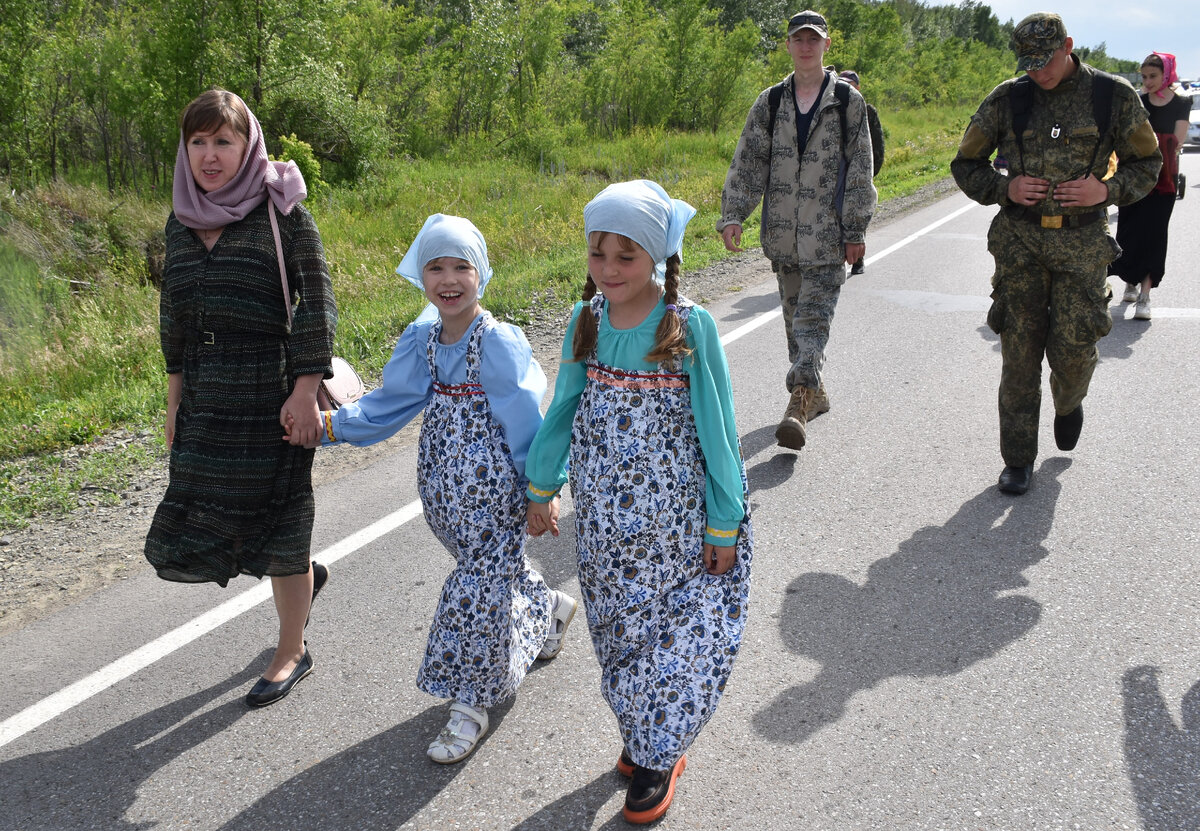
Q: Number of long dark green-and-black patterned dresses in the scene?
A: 1